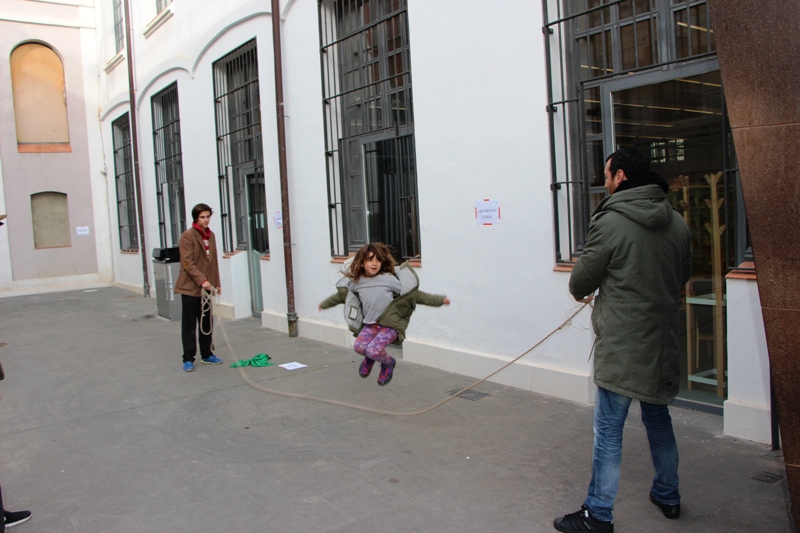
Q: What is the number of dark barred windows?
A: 5